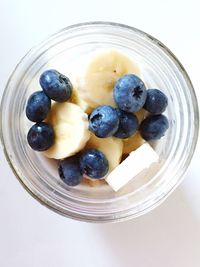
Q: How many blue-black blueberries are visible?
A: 10